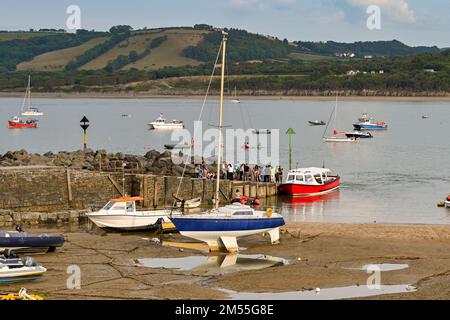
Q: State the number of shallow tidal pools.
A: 3